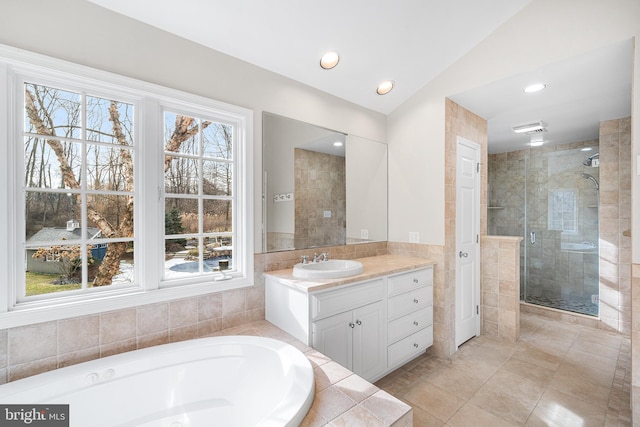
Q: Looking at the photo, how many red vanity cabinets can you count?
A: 0